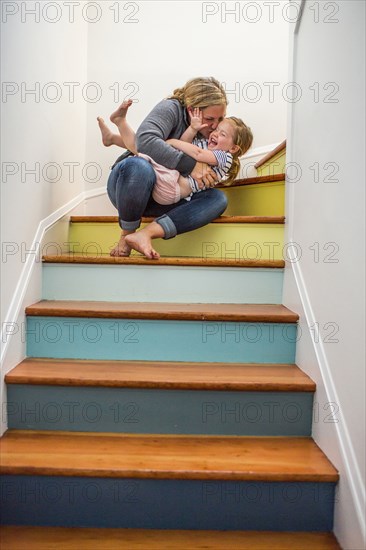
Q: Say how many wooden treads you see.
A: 8